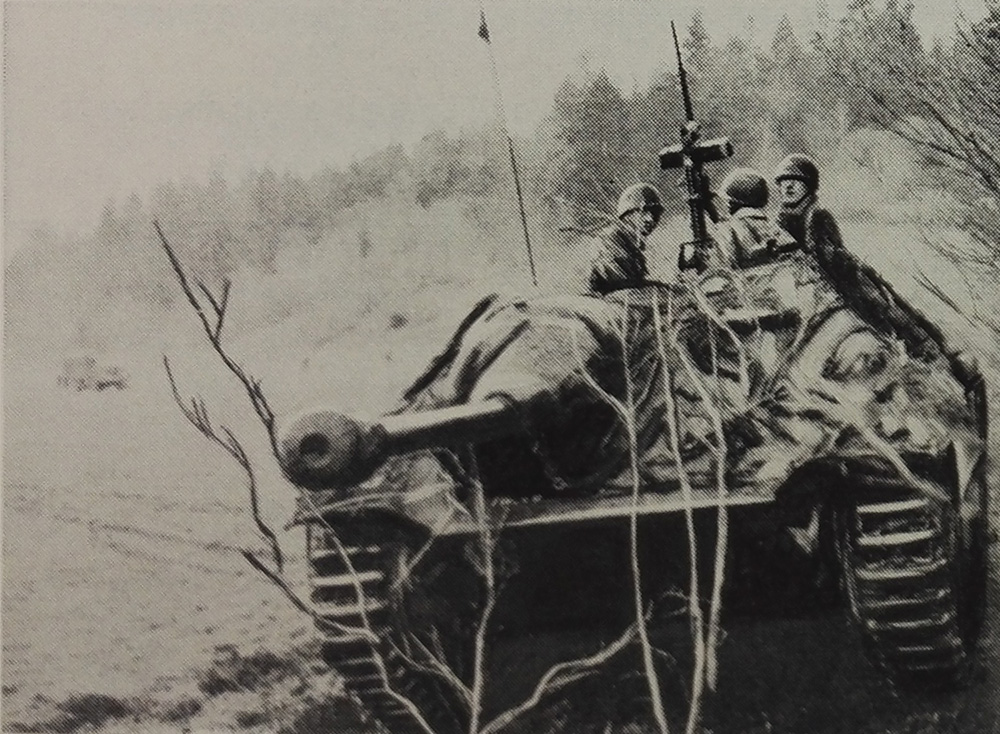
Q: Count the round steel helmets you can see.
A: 3